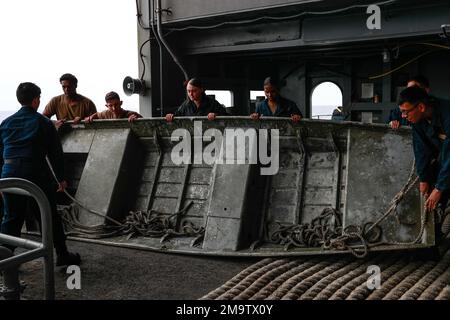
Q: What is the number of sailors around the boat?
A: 7